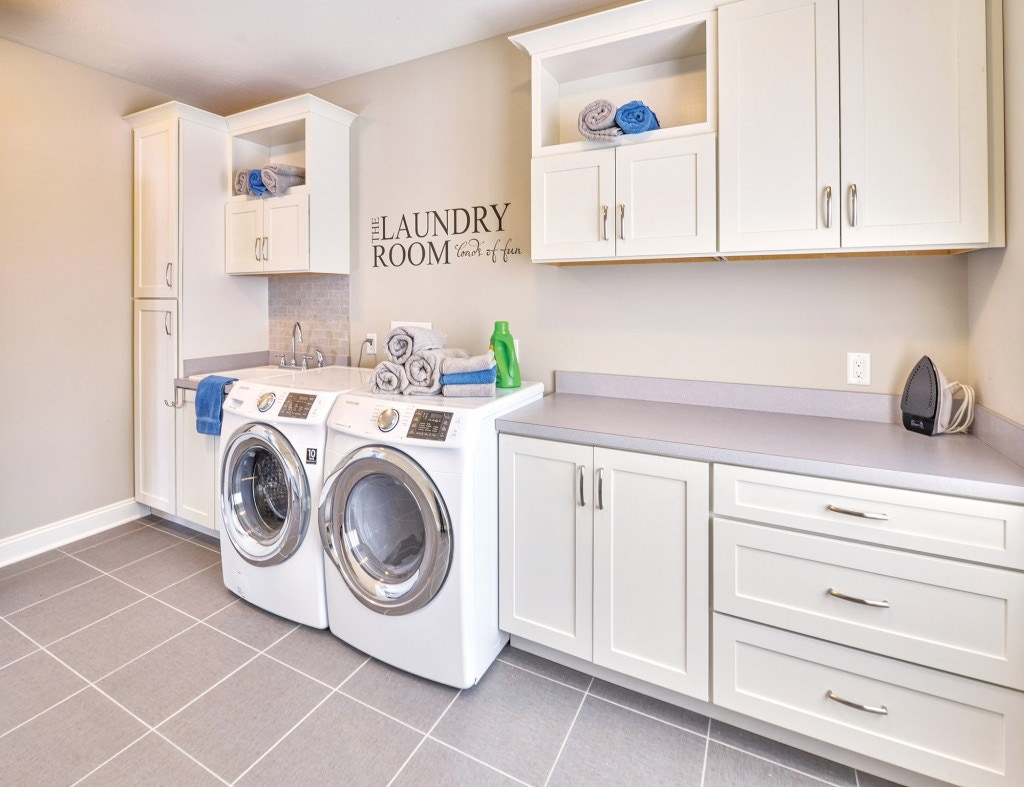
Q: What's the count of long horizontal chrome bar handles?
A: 3